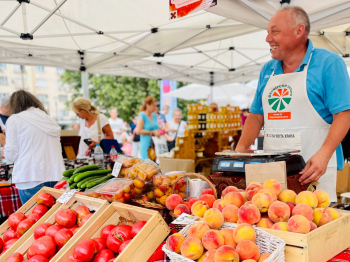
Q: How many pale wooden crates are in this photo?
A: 4